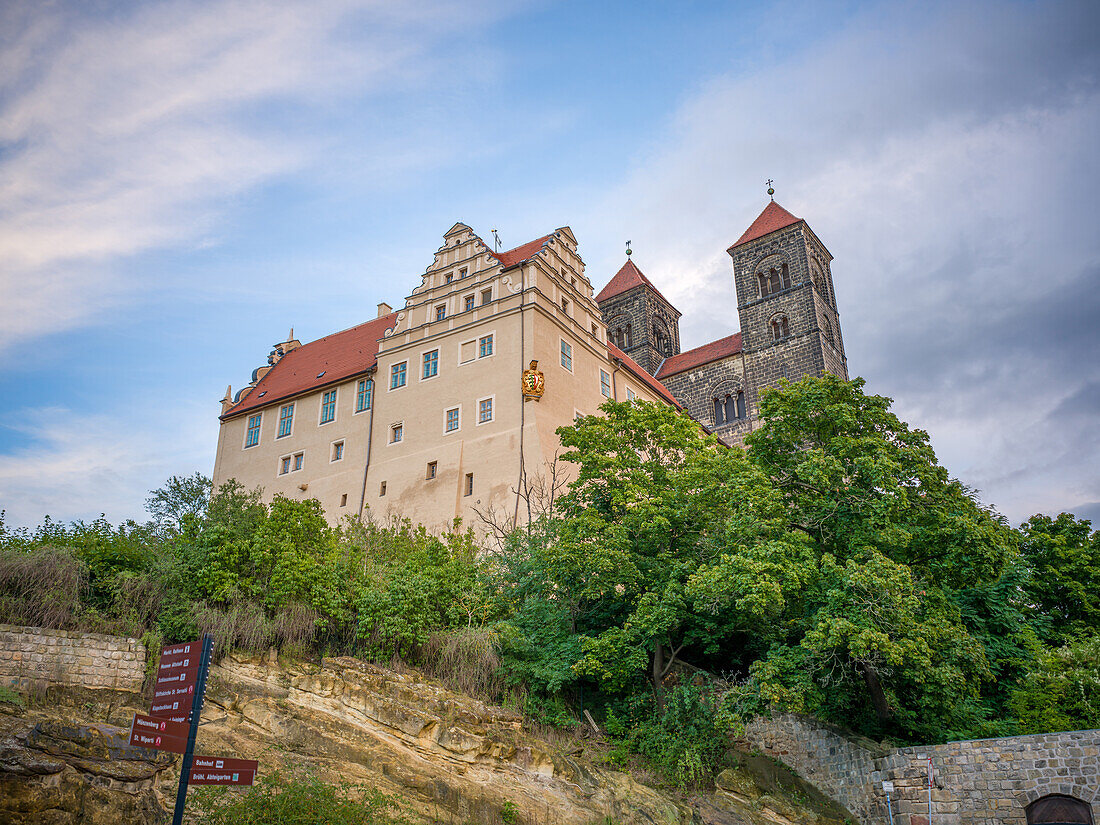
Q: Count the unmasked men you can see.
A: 0